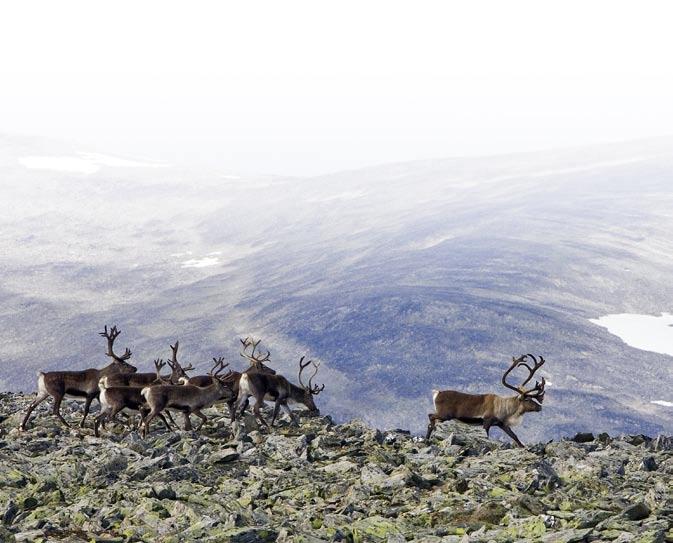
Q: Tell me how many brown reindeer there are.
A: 7